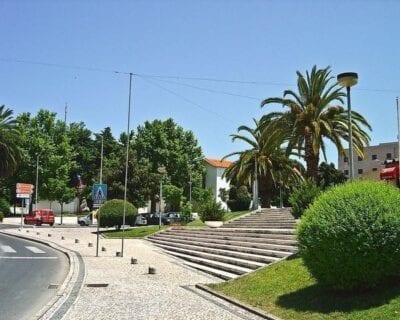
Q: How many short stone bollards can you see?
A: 11